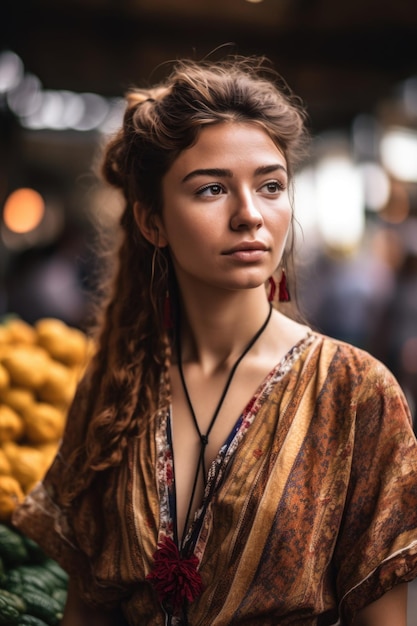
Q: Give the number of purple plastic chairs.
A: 0